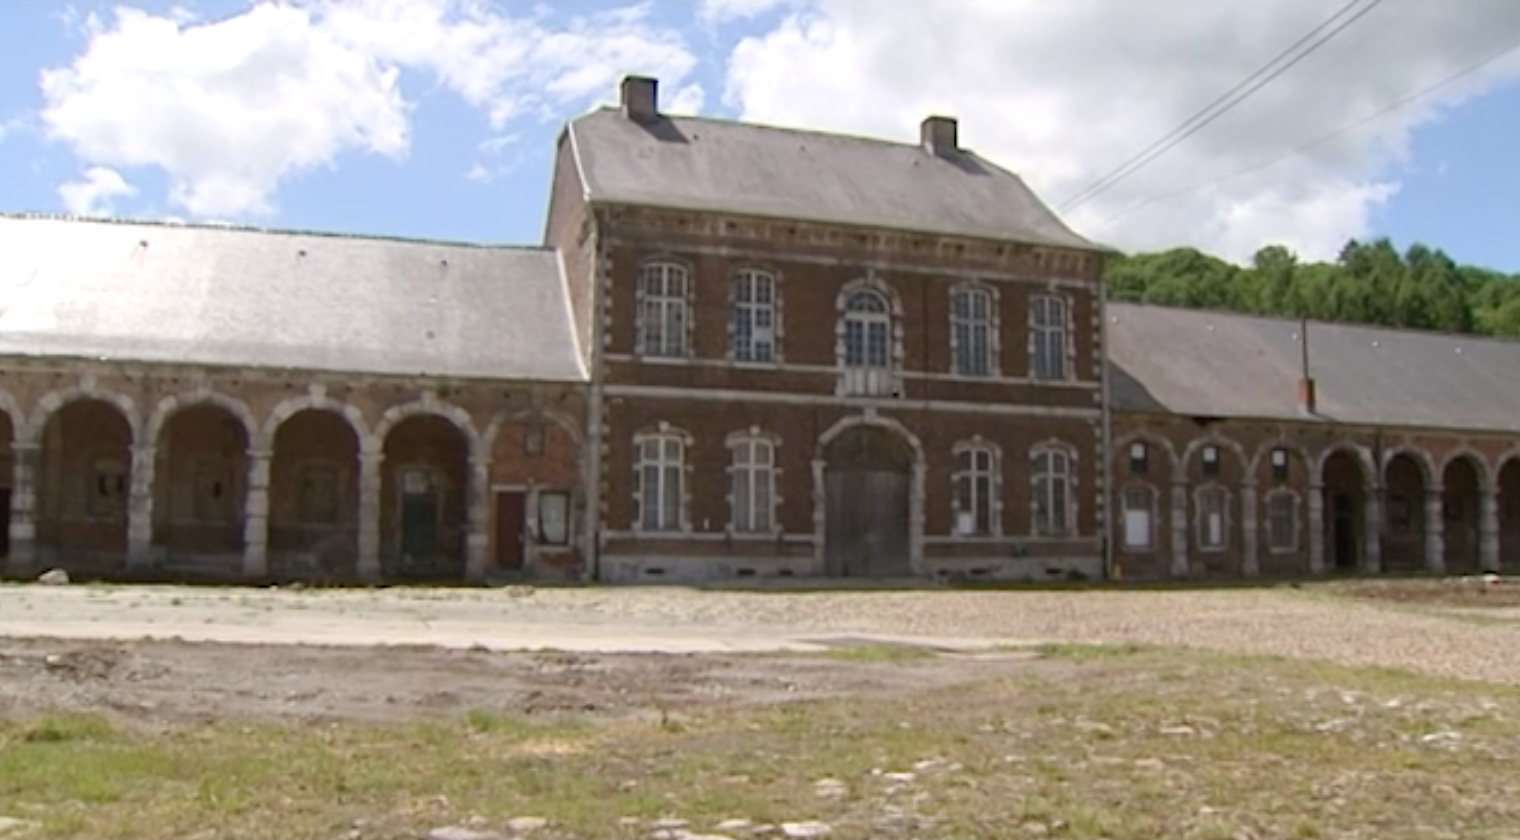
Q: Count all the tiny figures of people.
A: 0